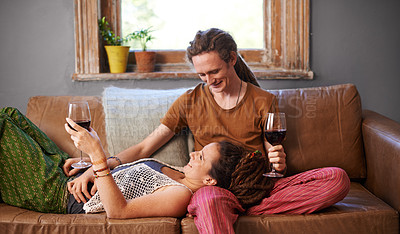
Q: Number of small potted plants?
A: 2